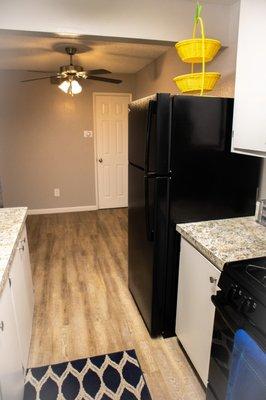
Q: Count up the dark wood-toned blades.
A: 5